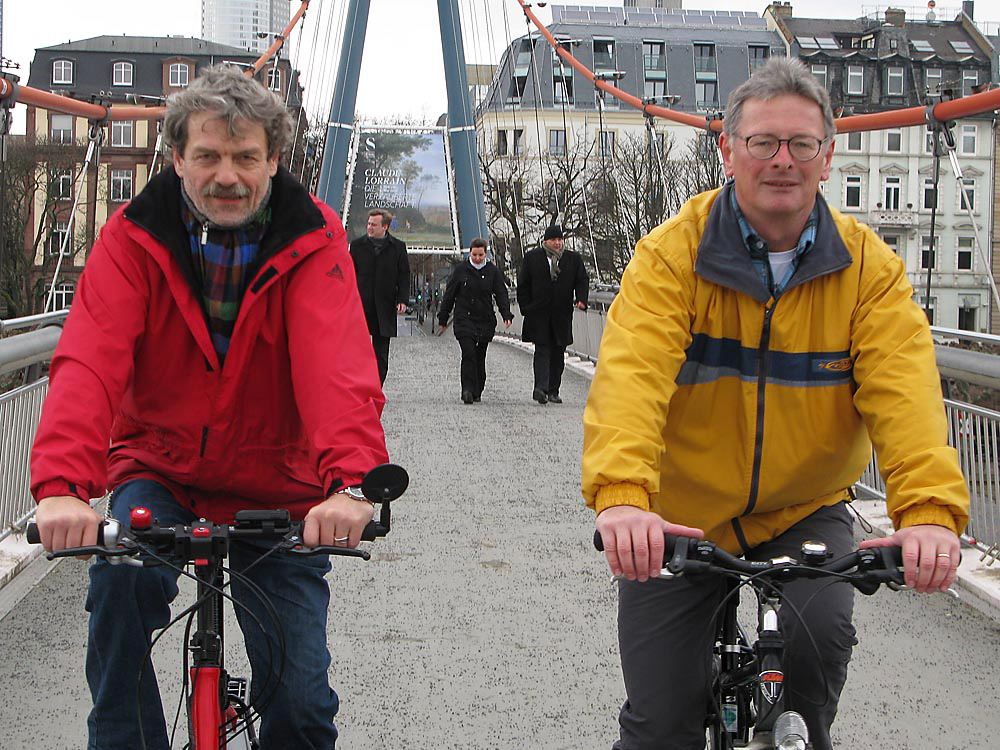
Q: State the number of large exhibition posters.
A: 1